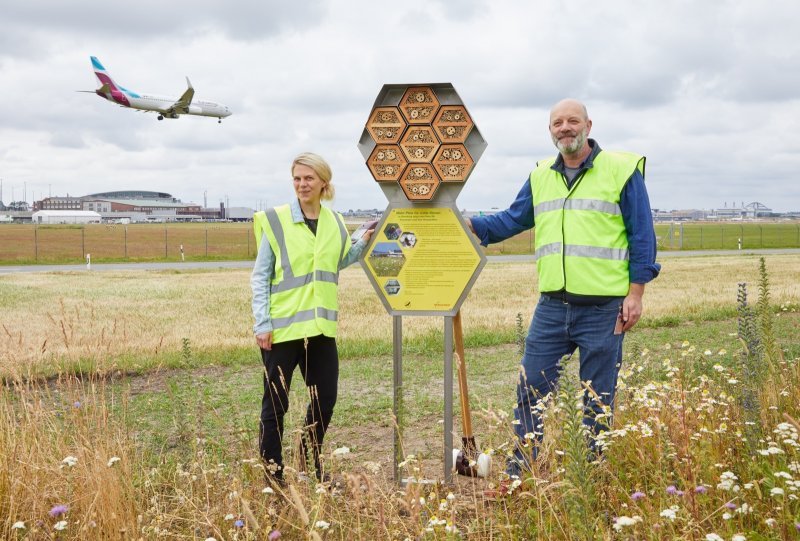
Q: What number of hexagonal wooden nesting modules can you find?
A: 7